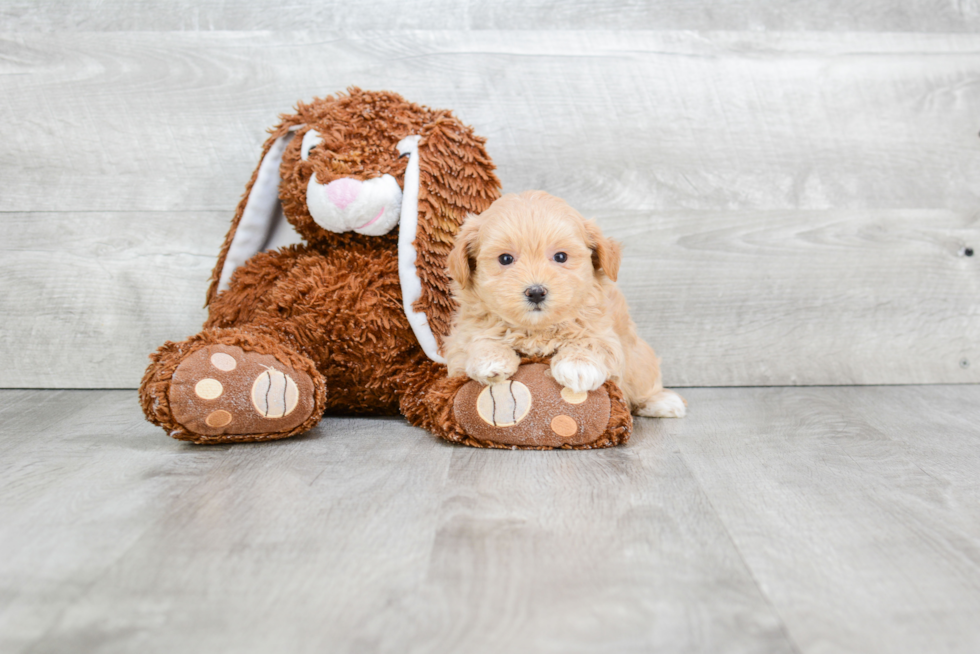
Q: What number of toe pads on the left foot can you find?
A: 3